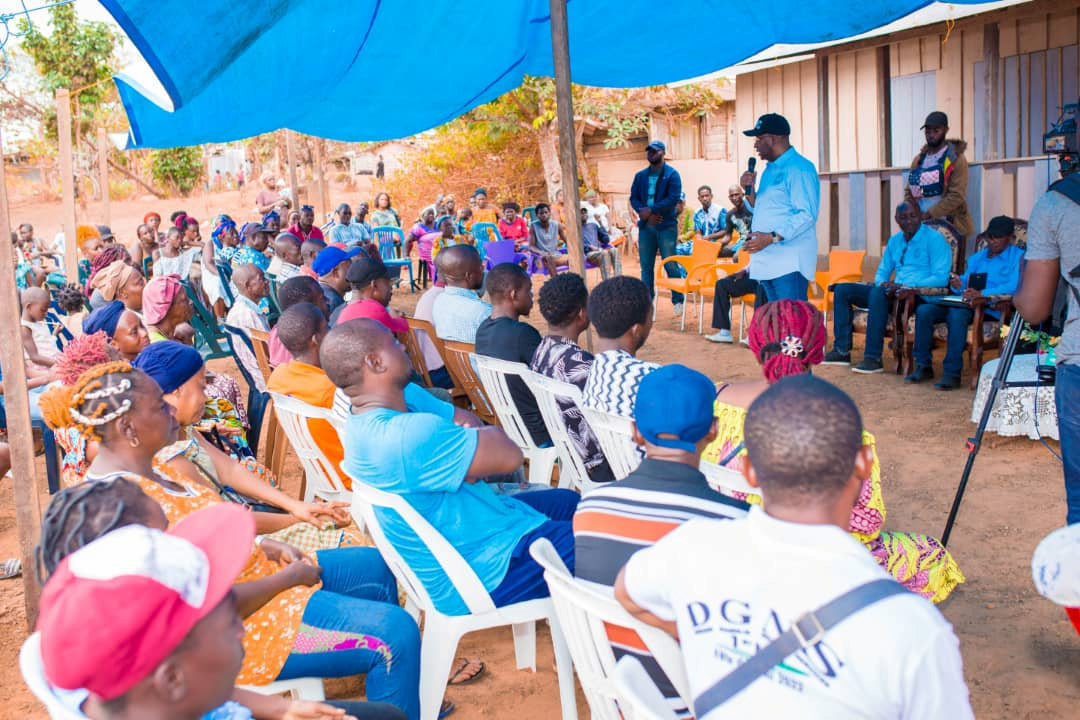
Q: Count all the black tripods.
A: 1